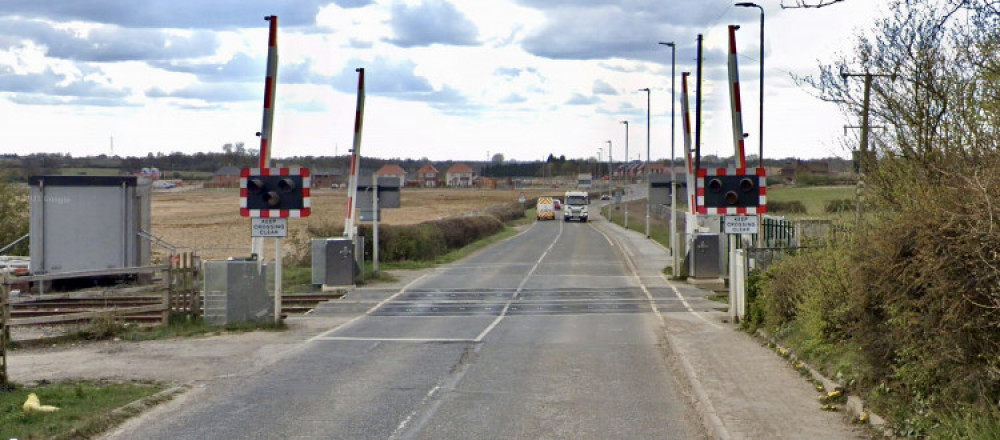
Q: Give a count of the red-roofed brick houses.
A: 3